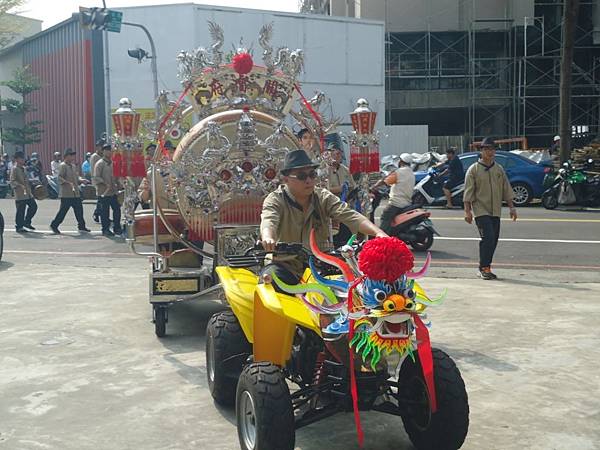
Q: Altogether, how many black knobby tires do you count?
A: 3